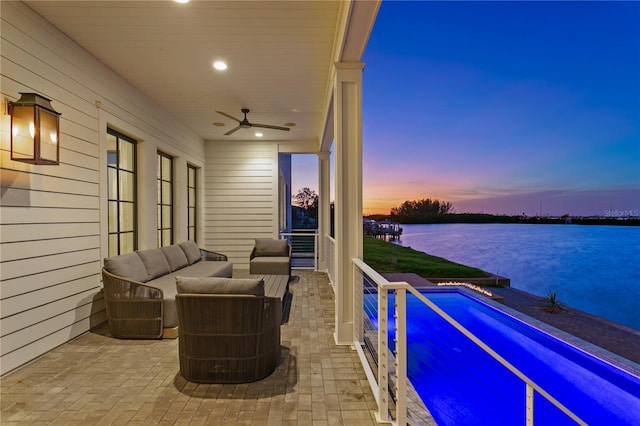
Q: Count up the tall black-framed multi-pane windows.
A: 3